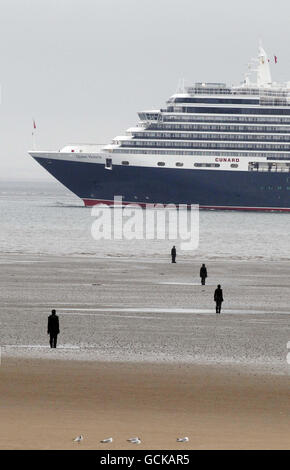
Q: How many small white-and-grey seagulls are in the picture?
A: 4